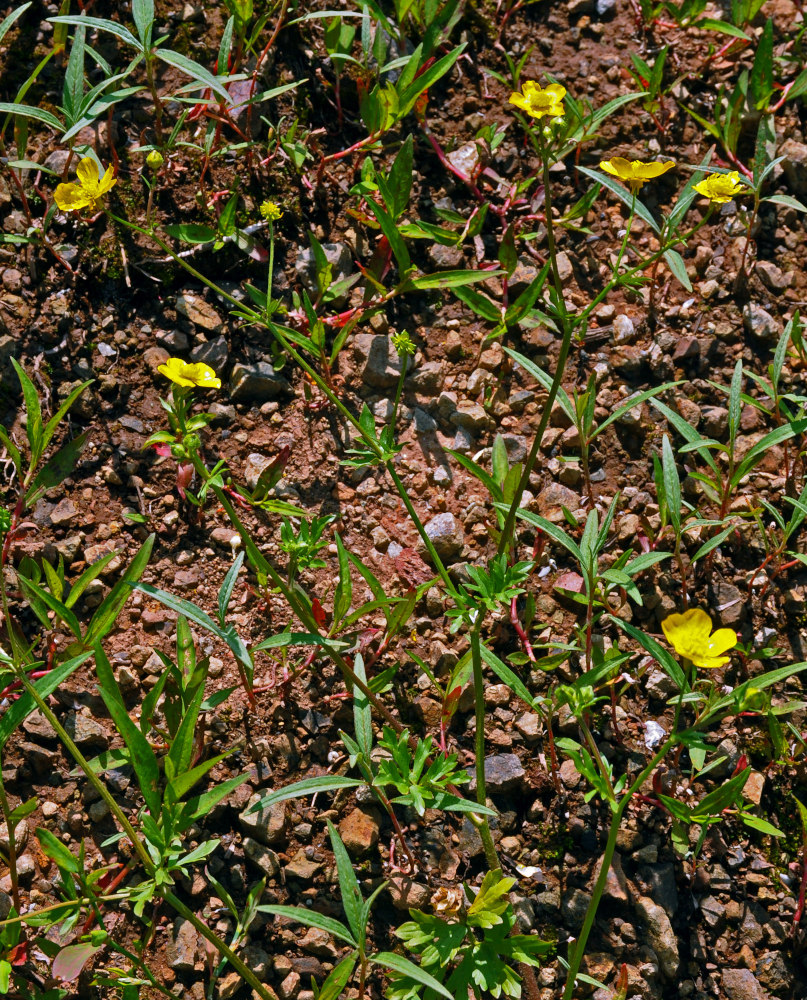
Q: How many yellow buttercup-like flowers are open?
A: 6